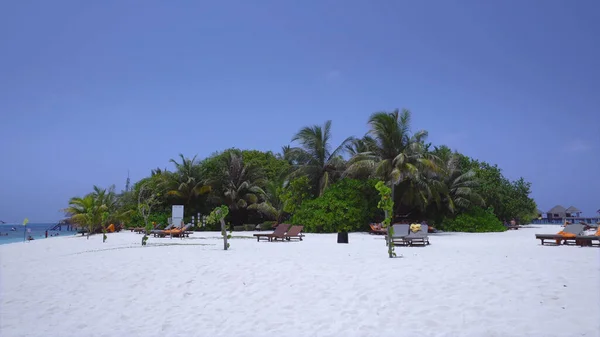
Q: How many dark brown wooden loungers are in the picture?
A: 2